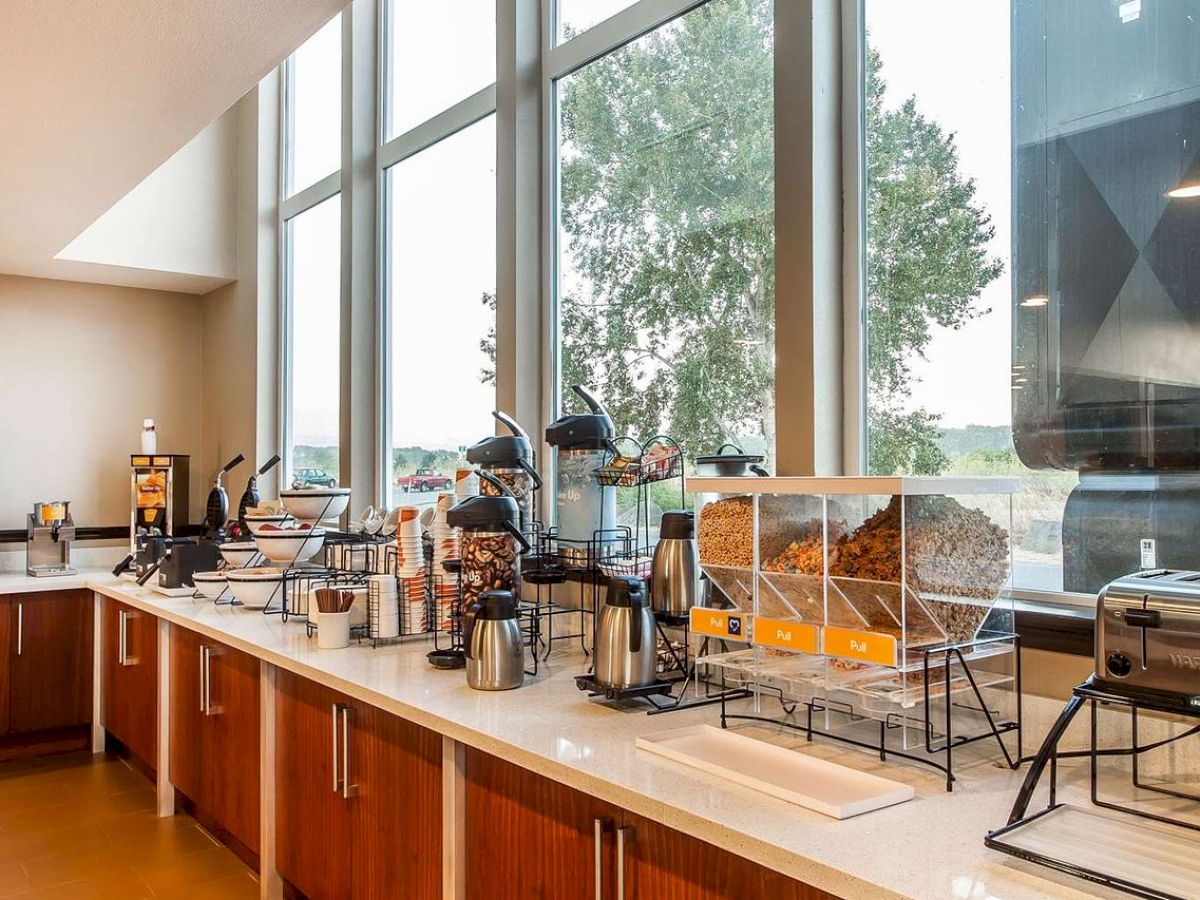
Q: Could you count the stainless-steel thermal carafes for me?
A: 3